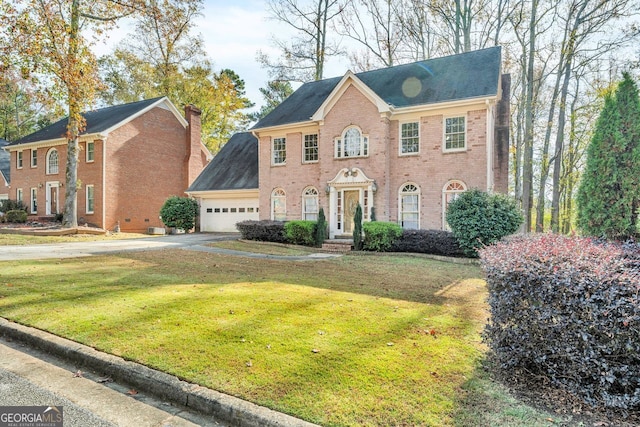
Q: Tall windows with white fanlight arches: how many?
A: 4